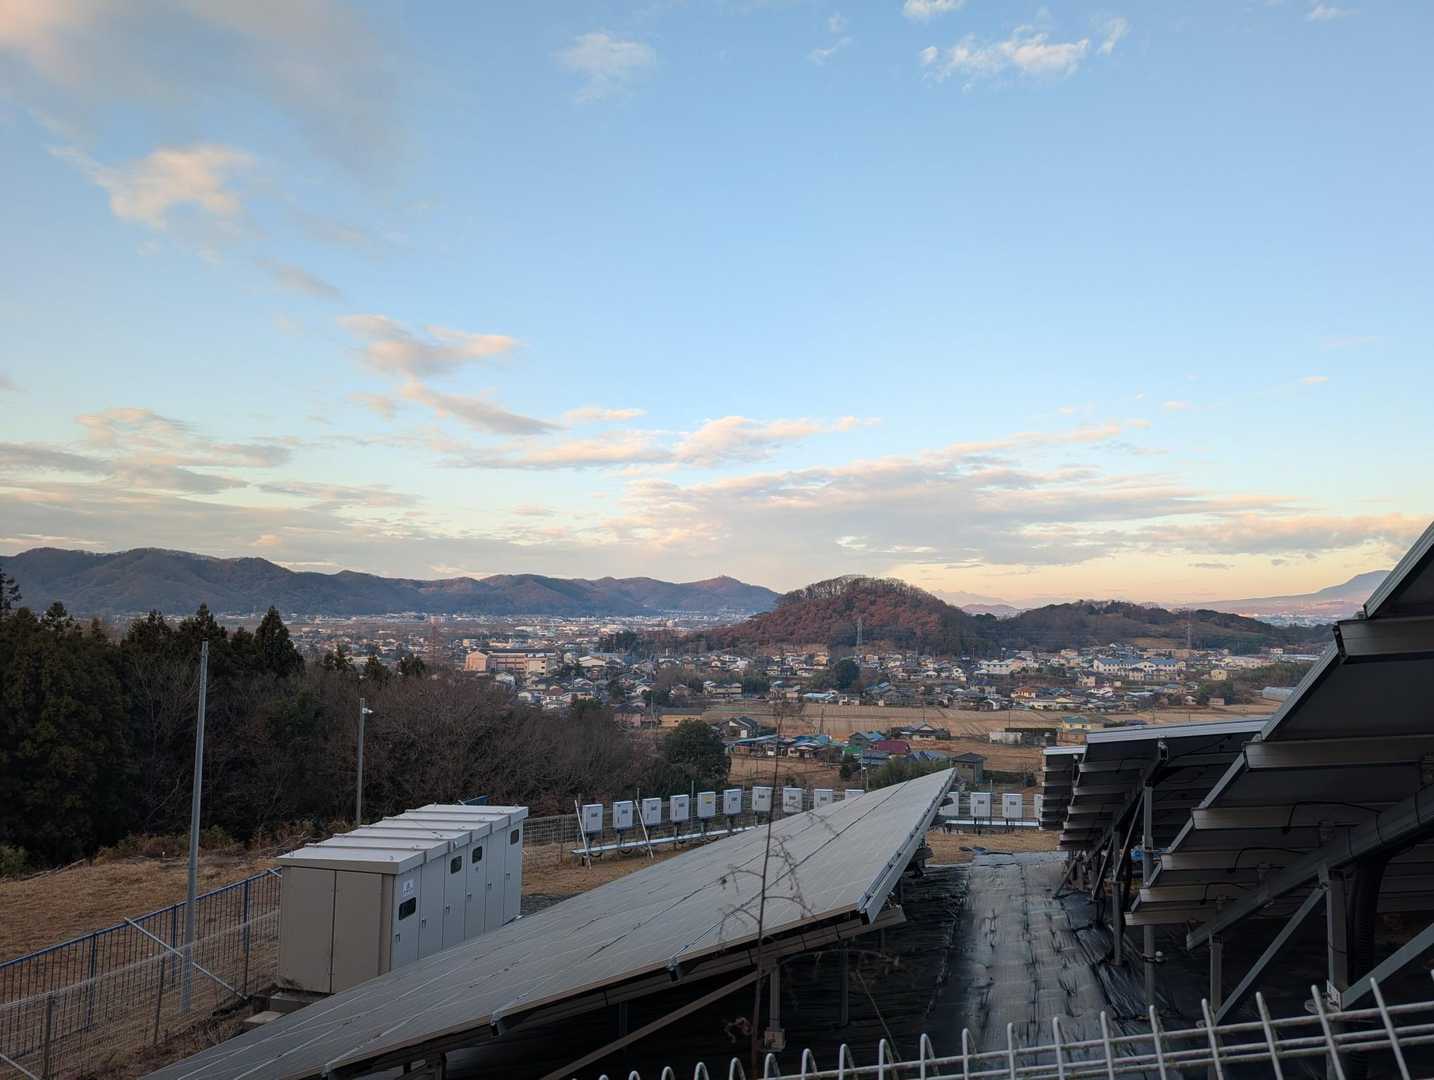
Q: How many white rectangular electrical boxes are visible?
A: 14